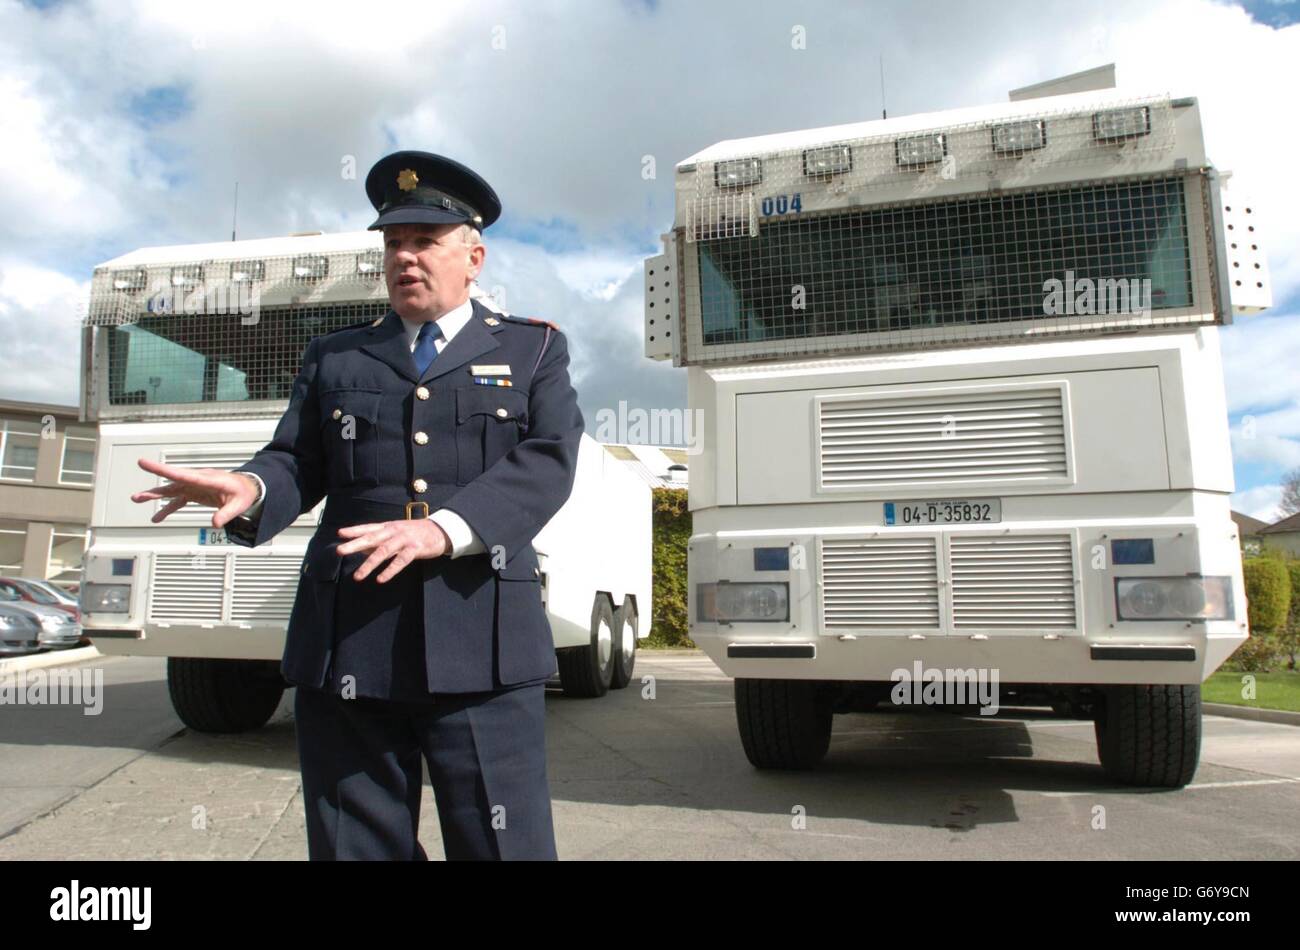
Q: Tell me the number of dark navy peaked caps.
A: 1